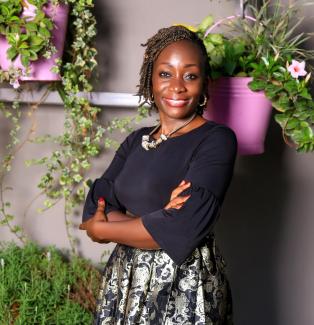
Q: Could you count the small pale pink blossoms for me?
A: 2